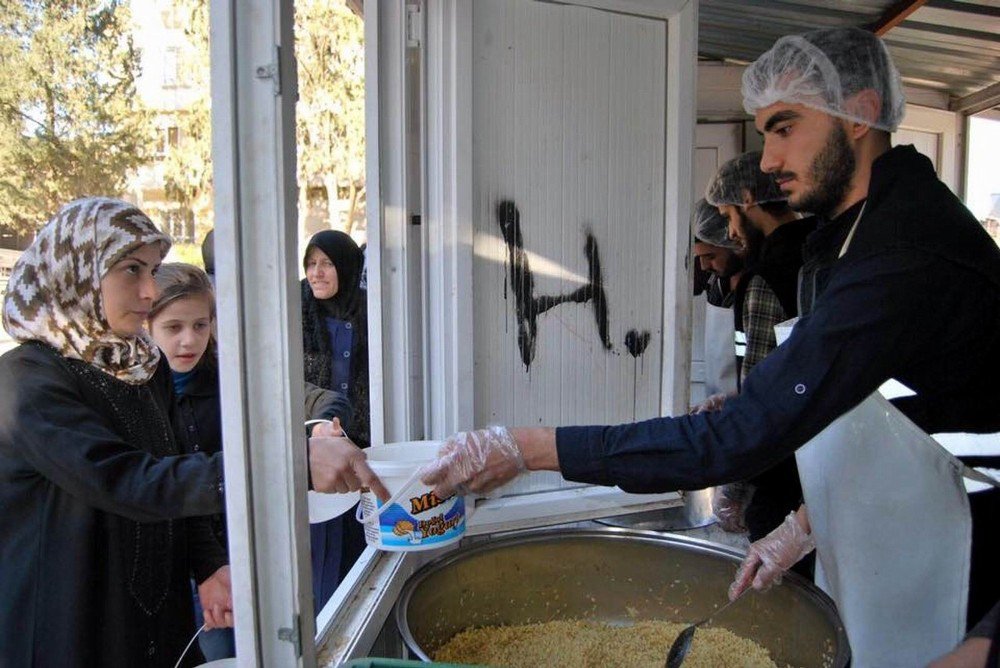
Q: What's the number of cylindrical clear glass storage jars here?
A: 0